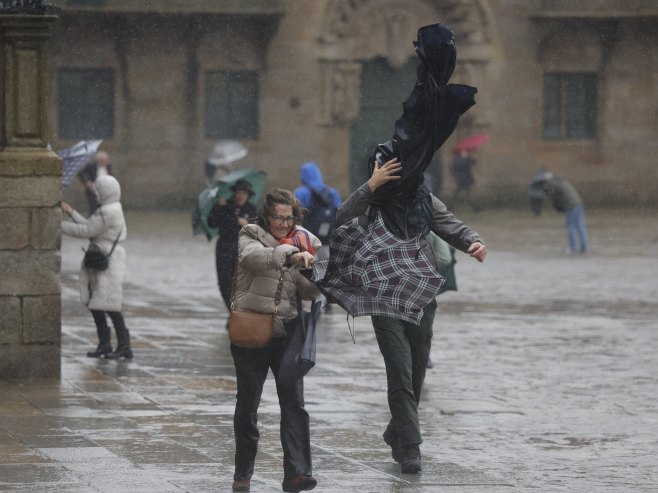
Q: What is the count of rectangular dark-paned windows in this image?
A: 3